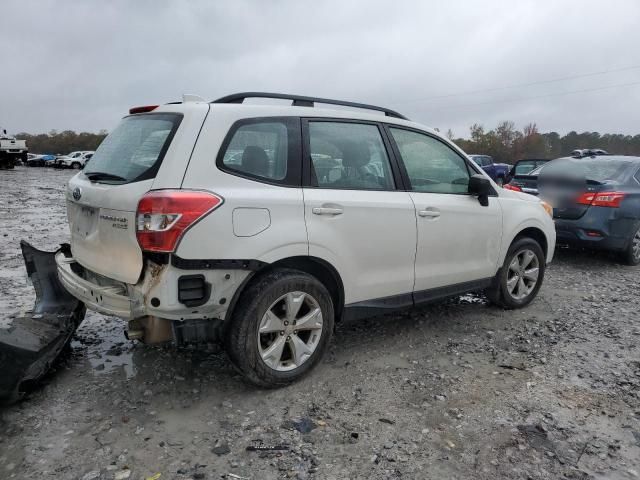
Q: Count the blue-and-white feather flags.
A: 0